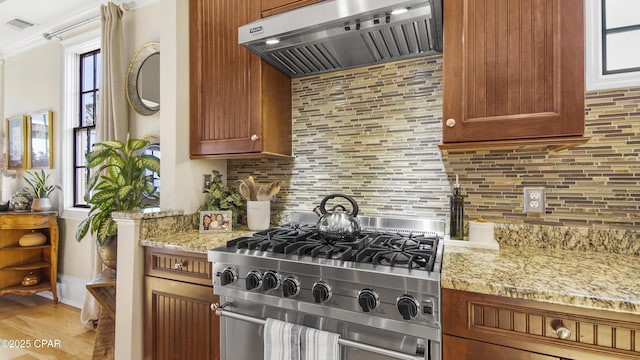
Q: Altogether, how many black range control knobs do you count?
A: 7